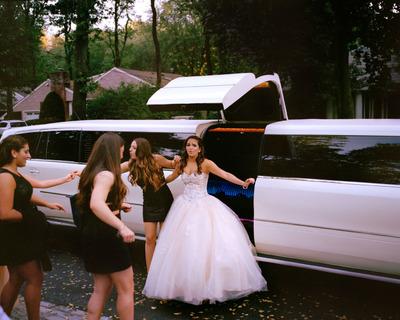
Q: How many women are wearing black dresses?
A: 3